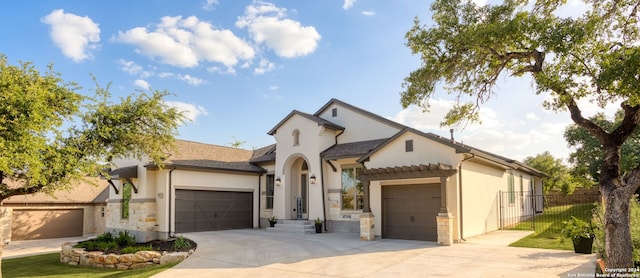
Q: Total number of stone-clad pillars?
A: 2